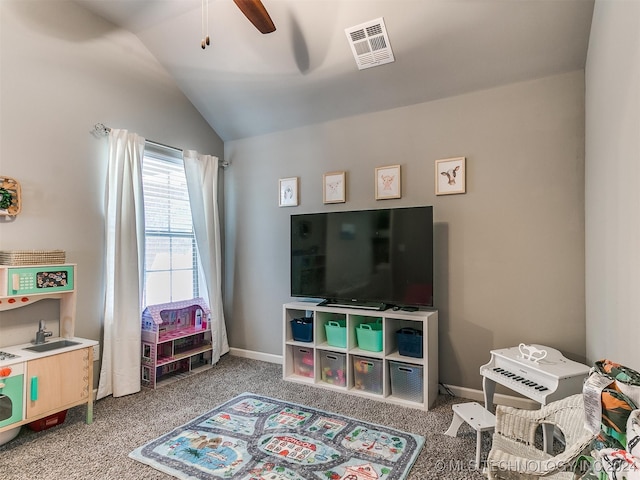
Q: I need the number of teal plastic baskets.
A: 2